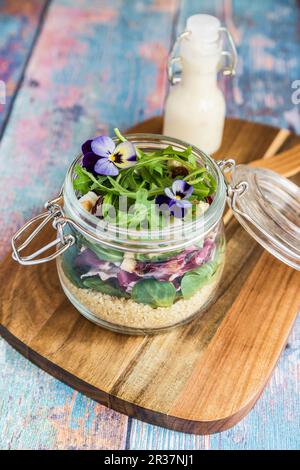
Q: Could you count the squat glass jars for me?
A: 1